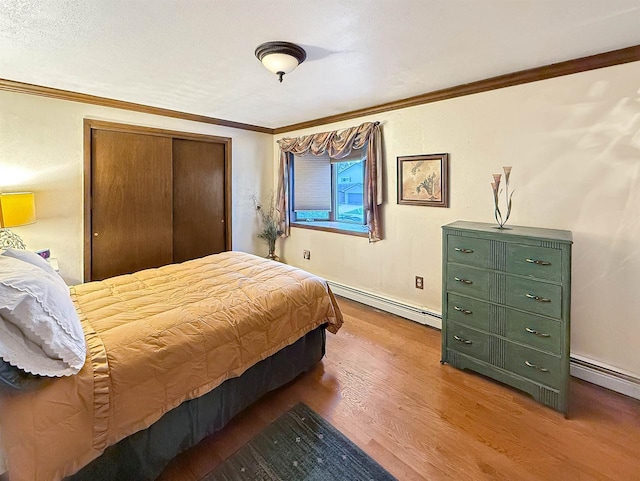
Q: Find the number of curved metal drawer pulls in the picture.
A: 8